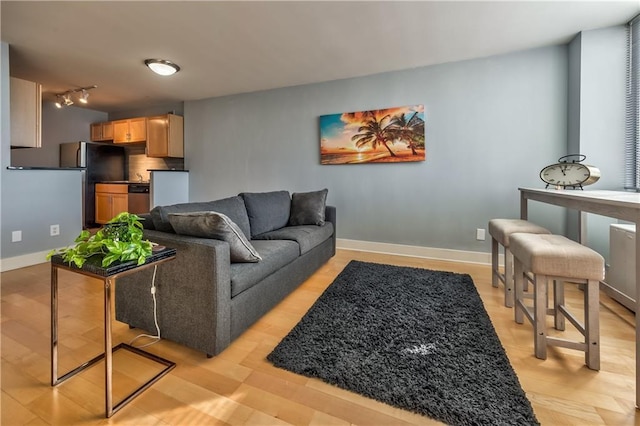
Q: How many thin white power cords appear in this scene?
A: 1